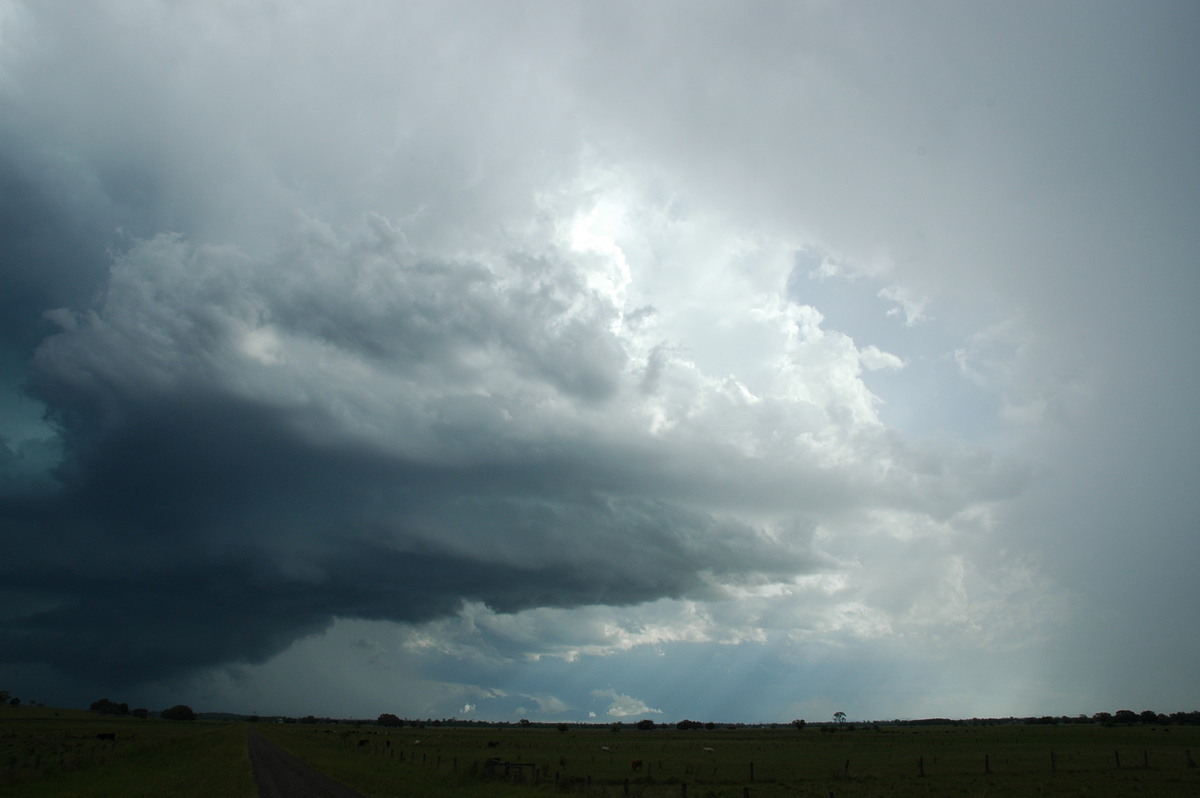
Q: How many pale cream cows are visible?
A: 3